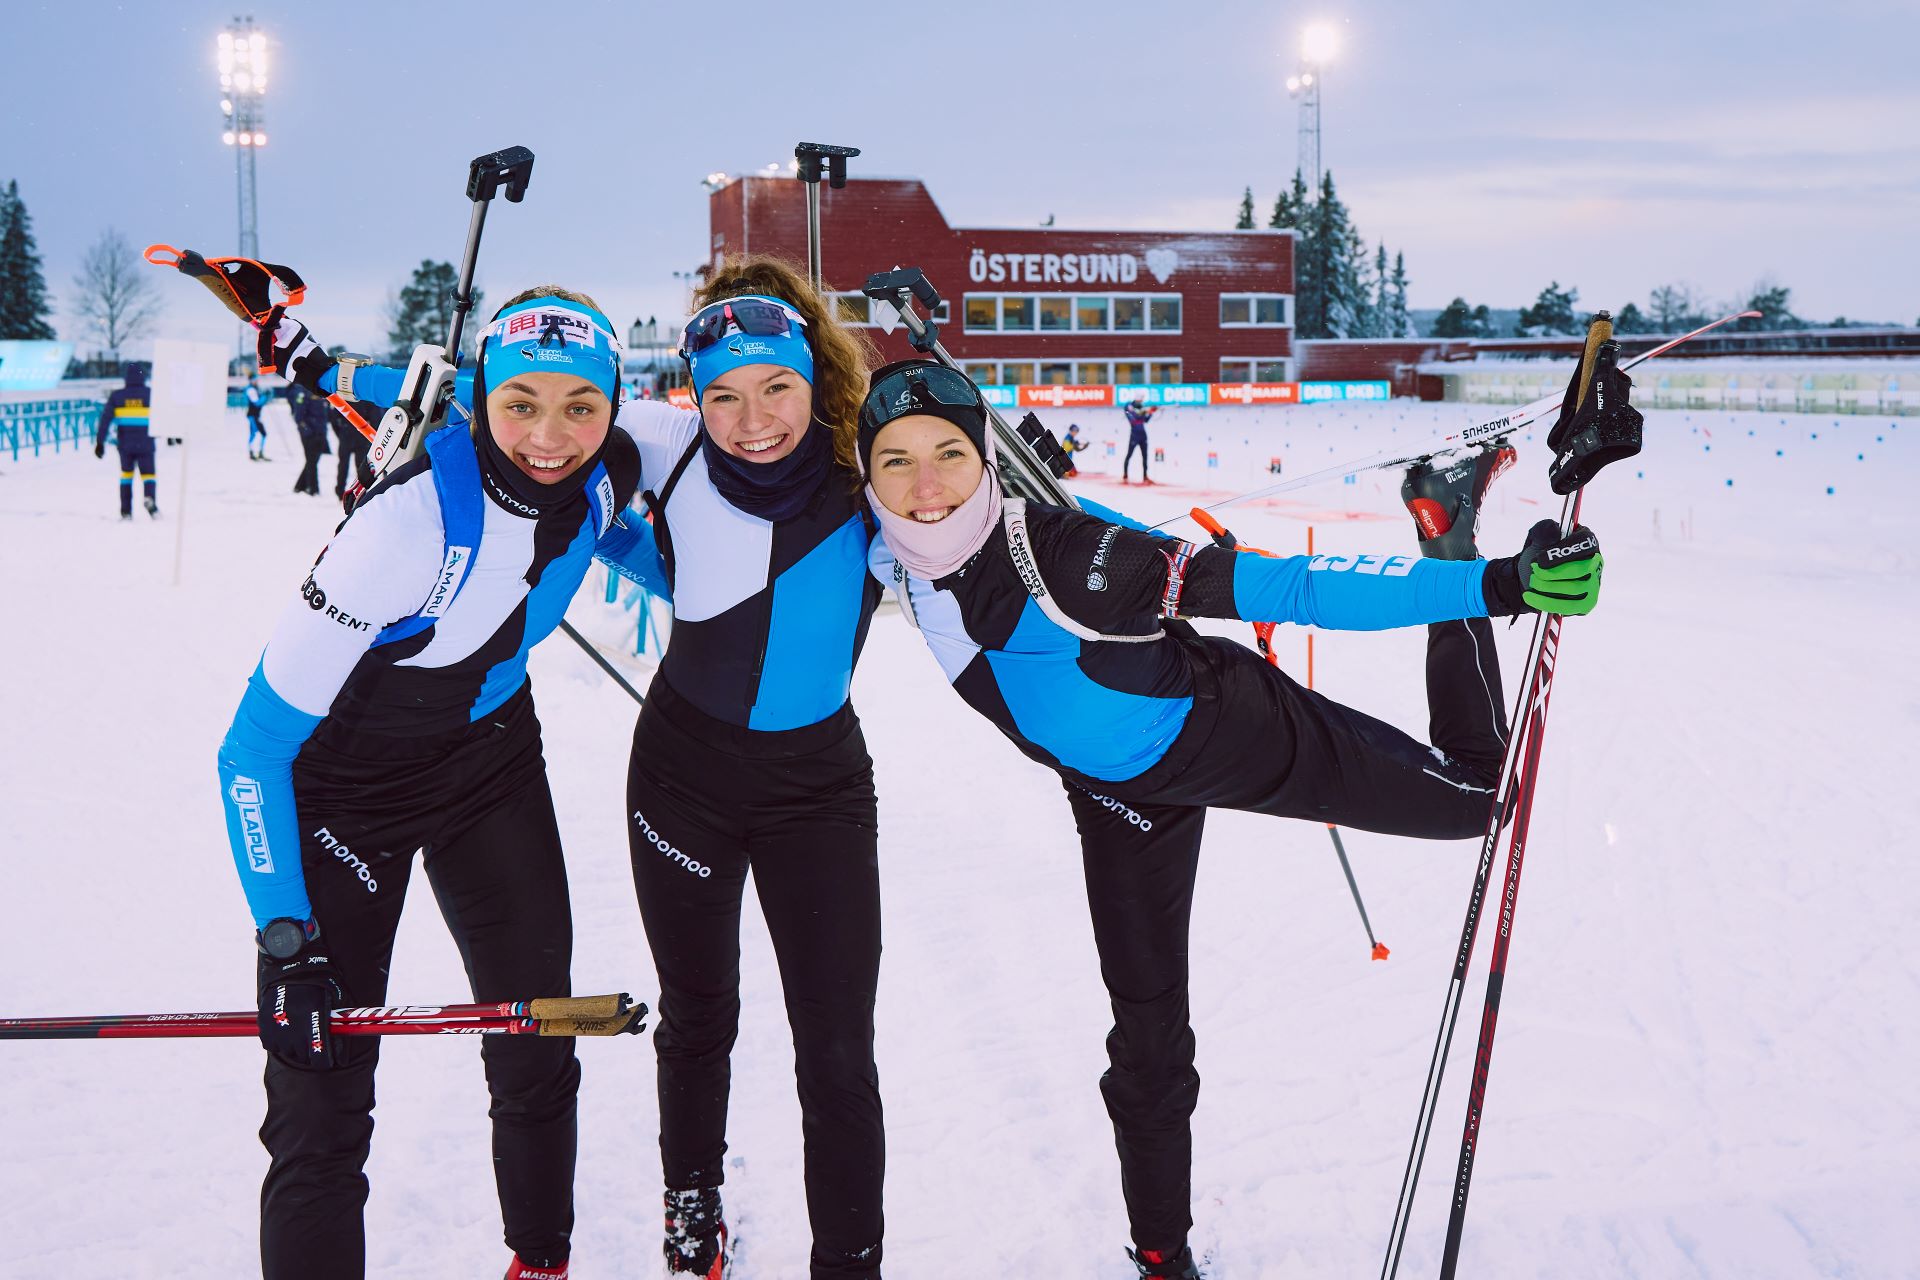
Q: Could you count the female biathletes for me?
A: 3